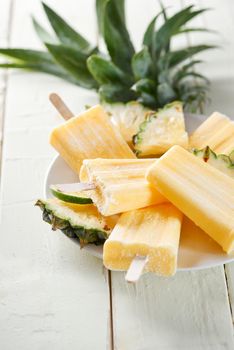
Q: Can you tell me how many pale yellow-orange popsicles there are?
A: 5